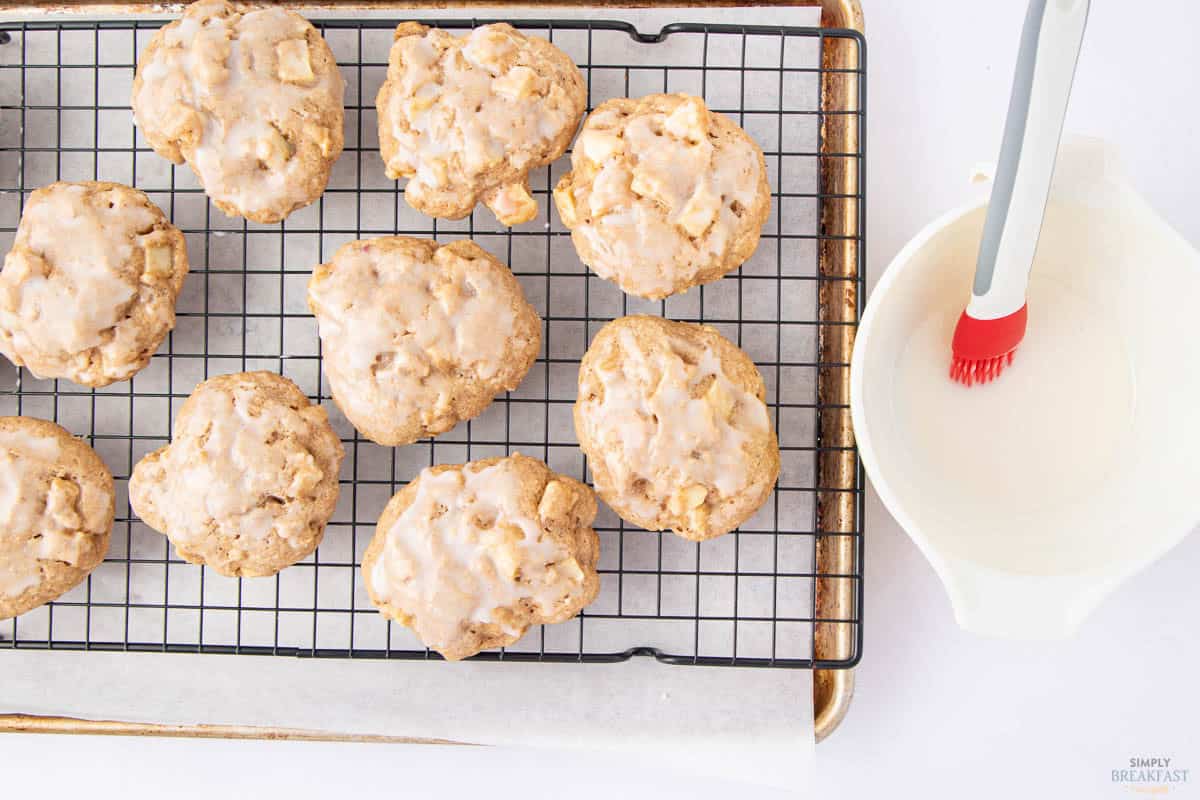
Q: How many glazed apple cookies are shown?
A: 9